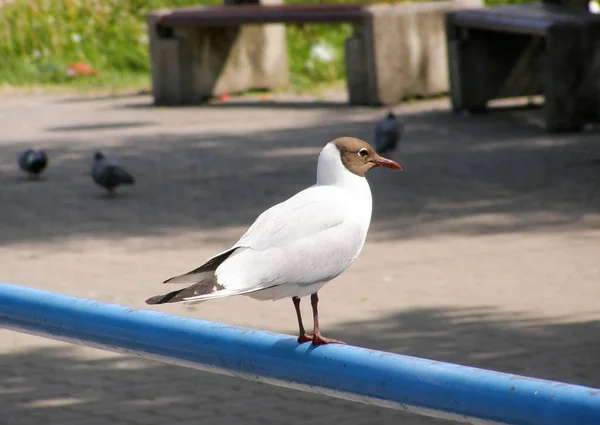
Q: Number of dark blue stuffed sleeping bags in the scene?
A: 0